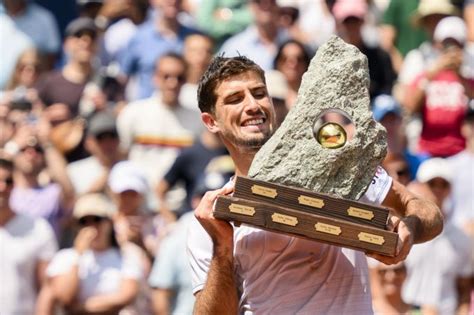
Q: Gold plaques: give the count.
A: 7